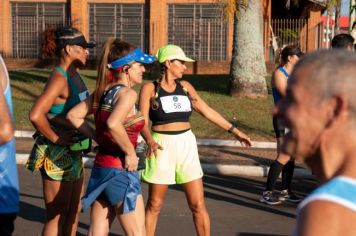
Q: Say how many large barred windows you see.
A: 3